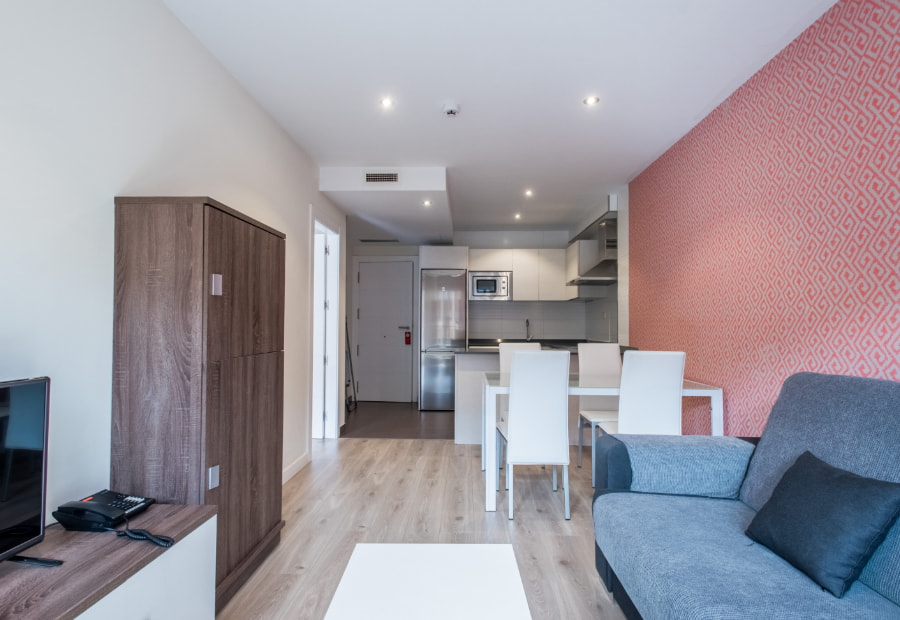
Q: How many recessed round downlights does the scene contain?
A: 5